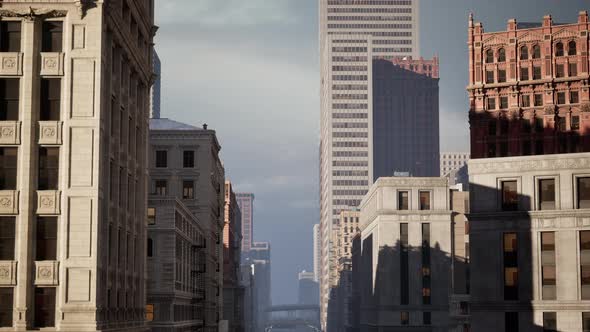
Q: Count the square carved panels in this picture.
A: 8